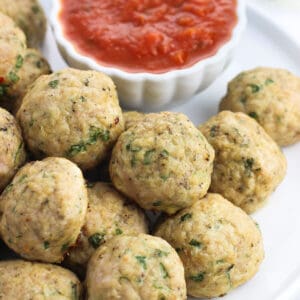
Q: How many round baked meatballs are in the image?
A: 14